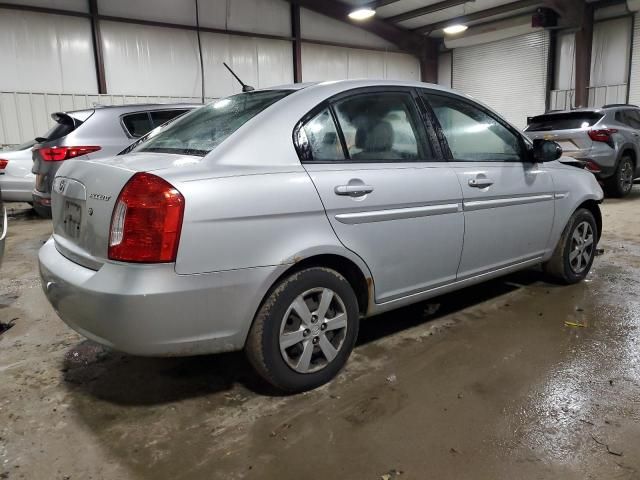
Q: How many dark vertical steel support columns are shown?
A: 4